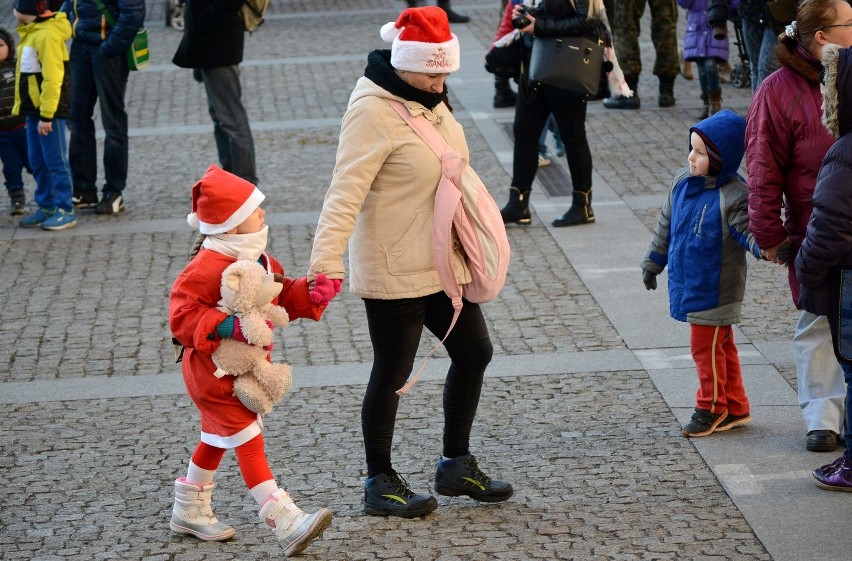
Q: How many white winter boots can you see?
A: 2